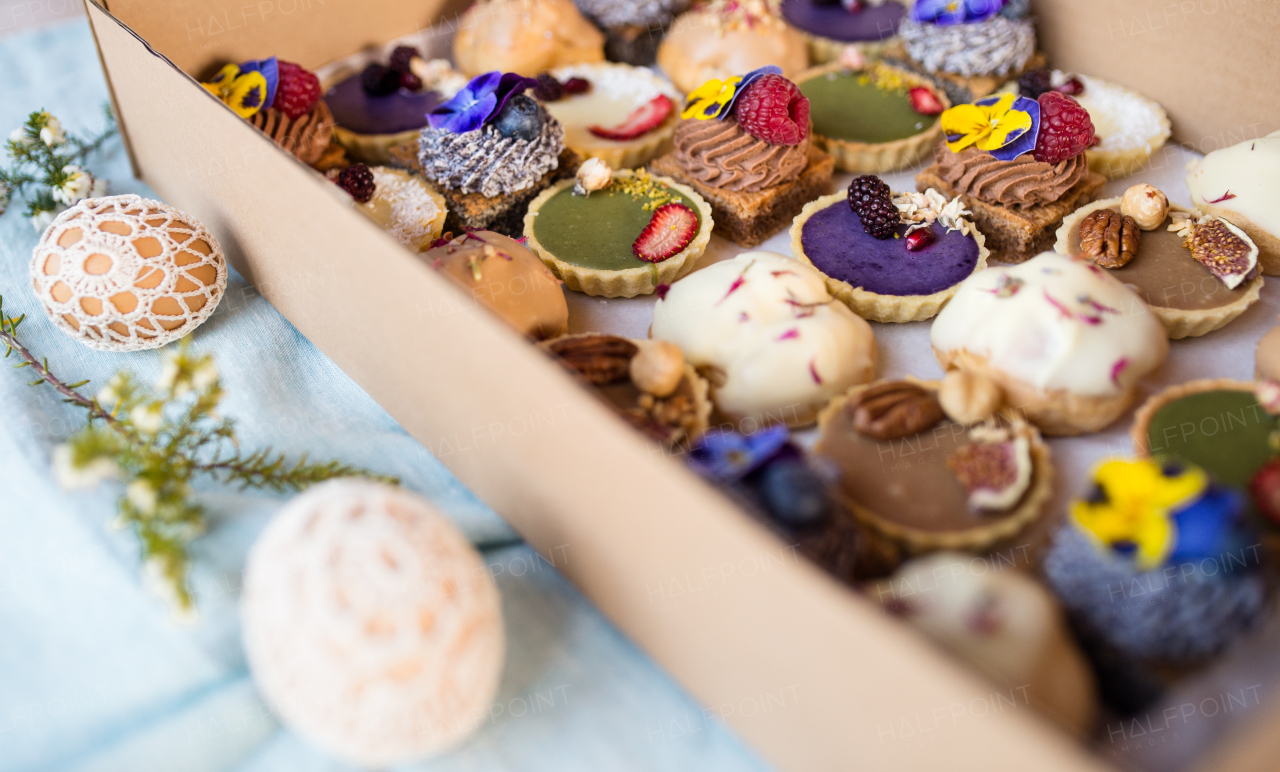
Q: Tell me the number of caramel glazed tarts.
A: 3